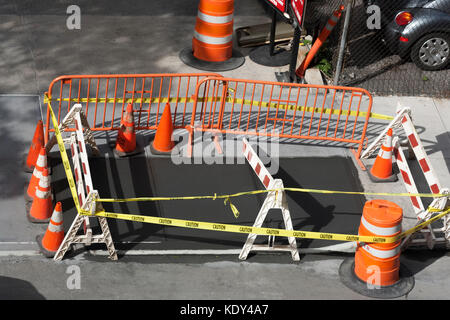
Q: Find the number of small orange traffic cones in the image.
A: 7